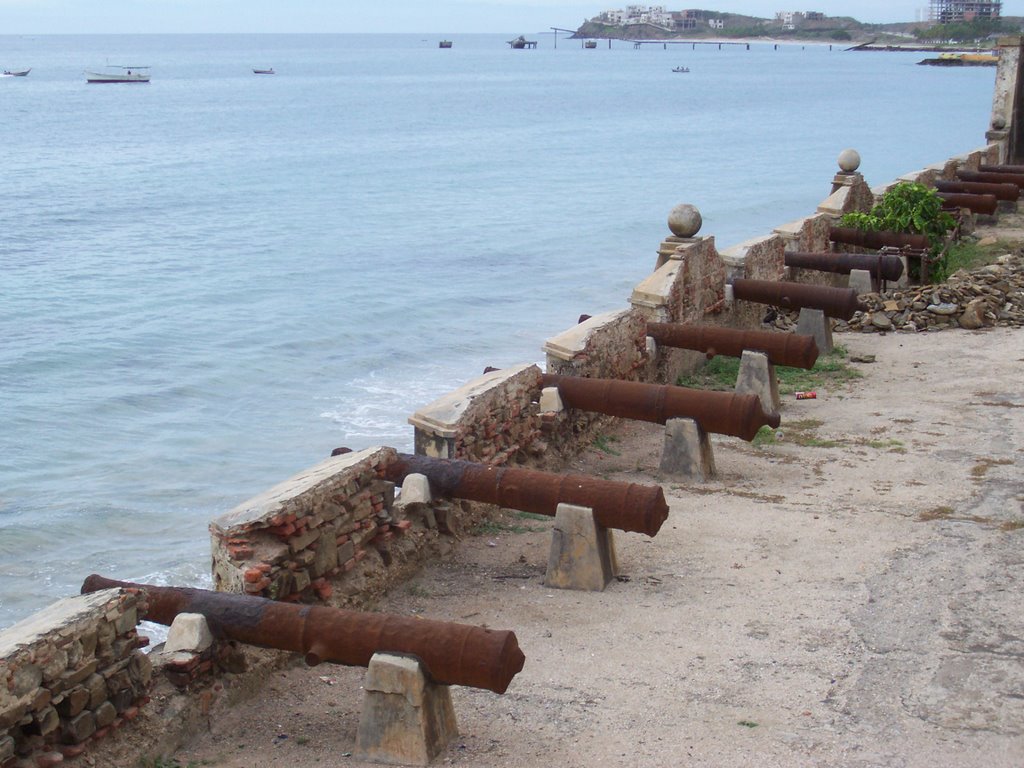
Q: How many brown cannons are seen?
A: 11